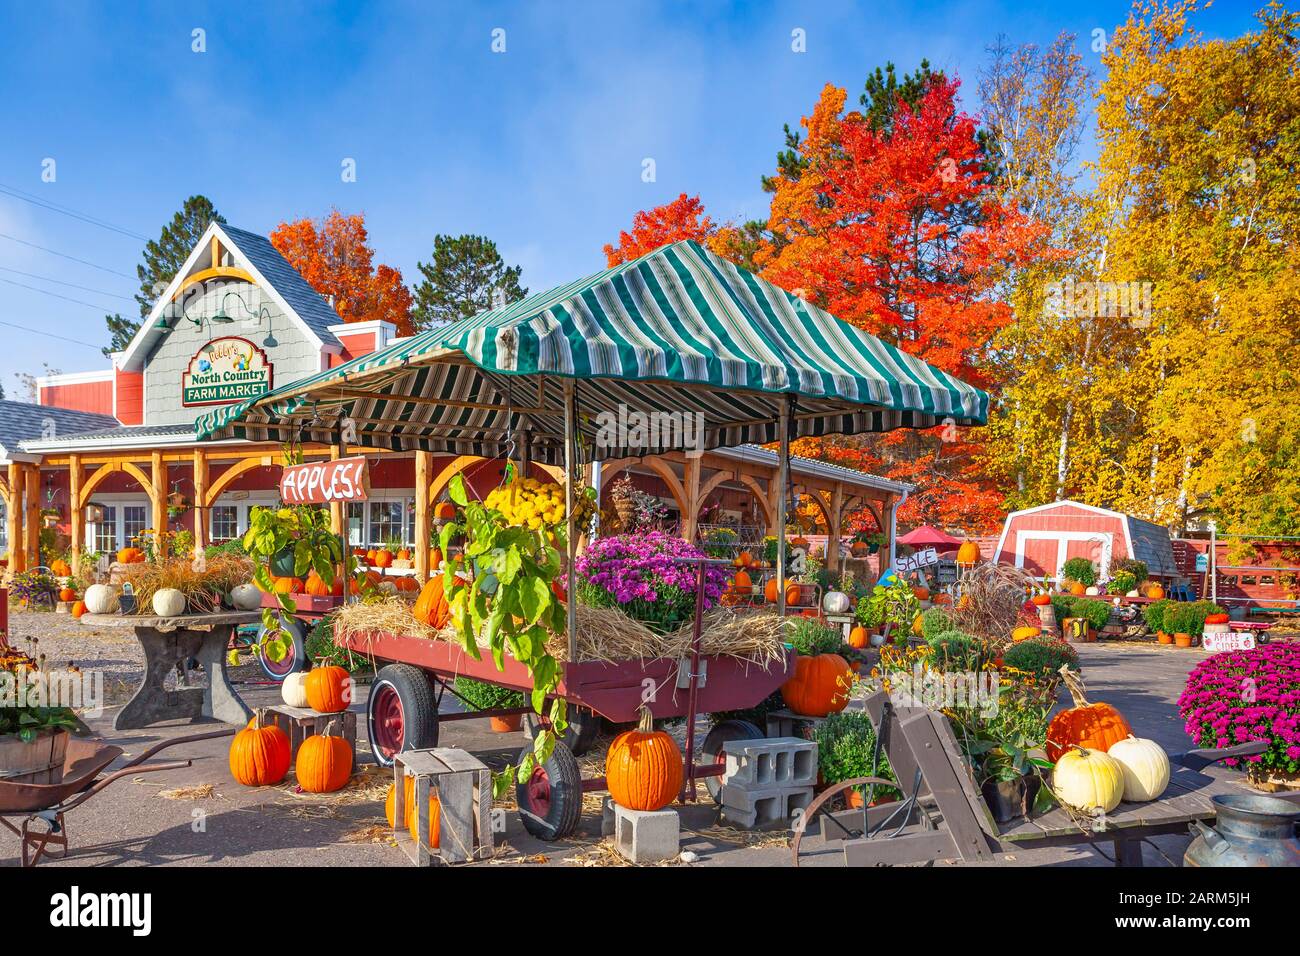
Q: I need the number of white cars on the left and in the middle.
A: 0